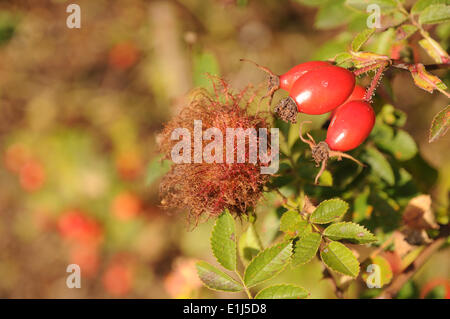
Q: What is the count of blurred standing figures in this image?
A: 0